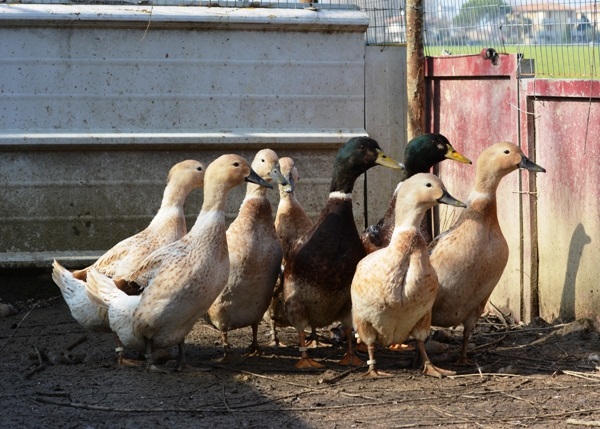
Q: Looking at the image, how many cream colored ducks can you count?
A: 6